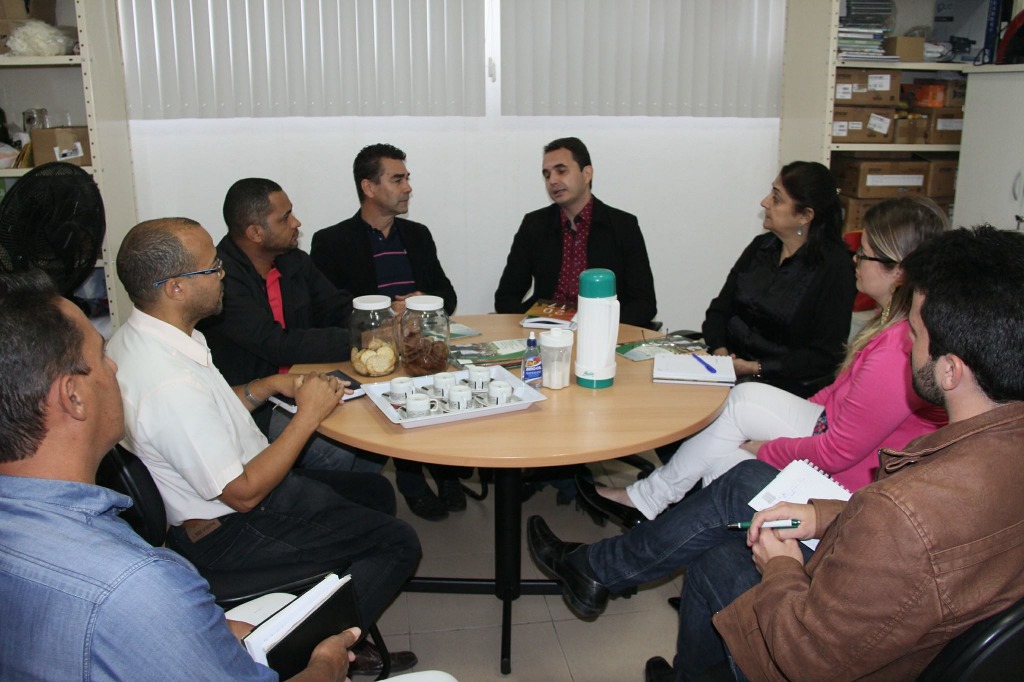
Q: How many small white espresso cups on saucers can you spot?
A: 6